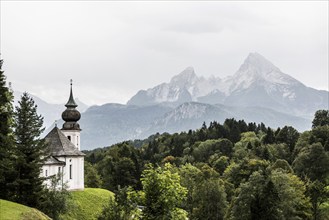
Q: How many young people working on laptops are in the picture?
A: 0